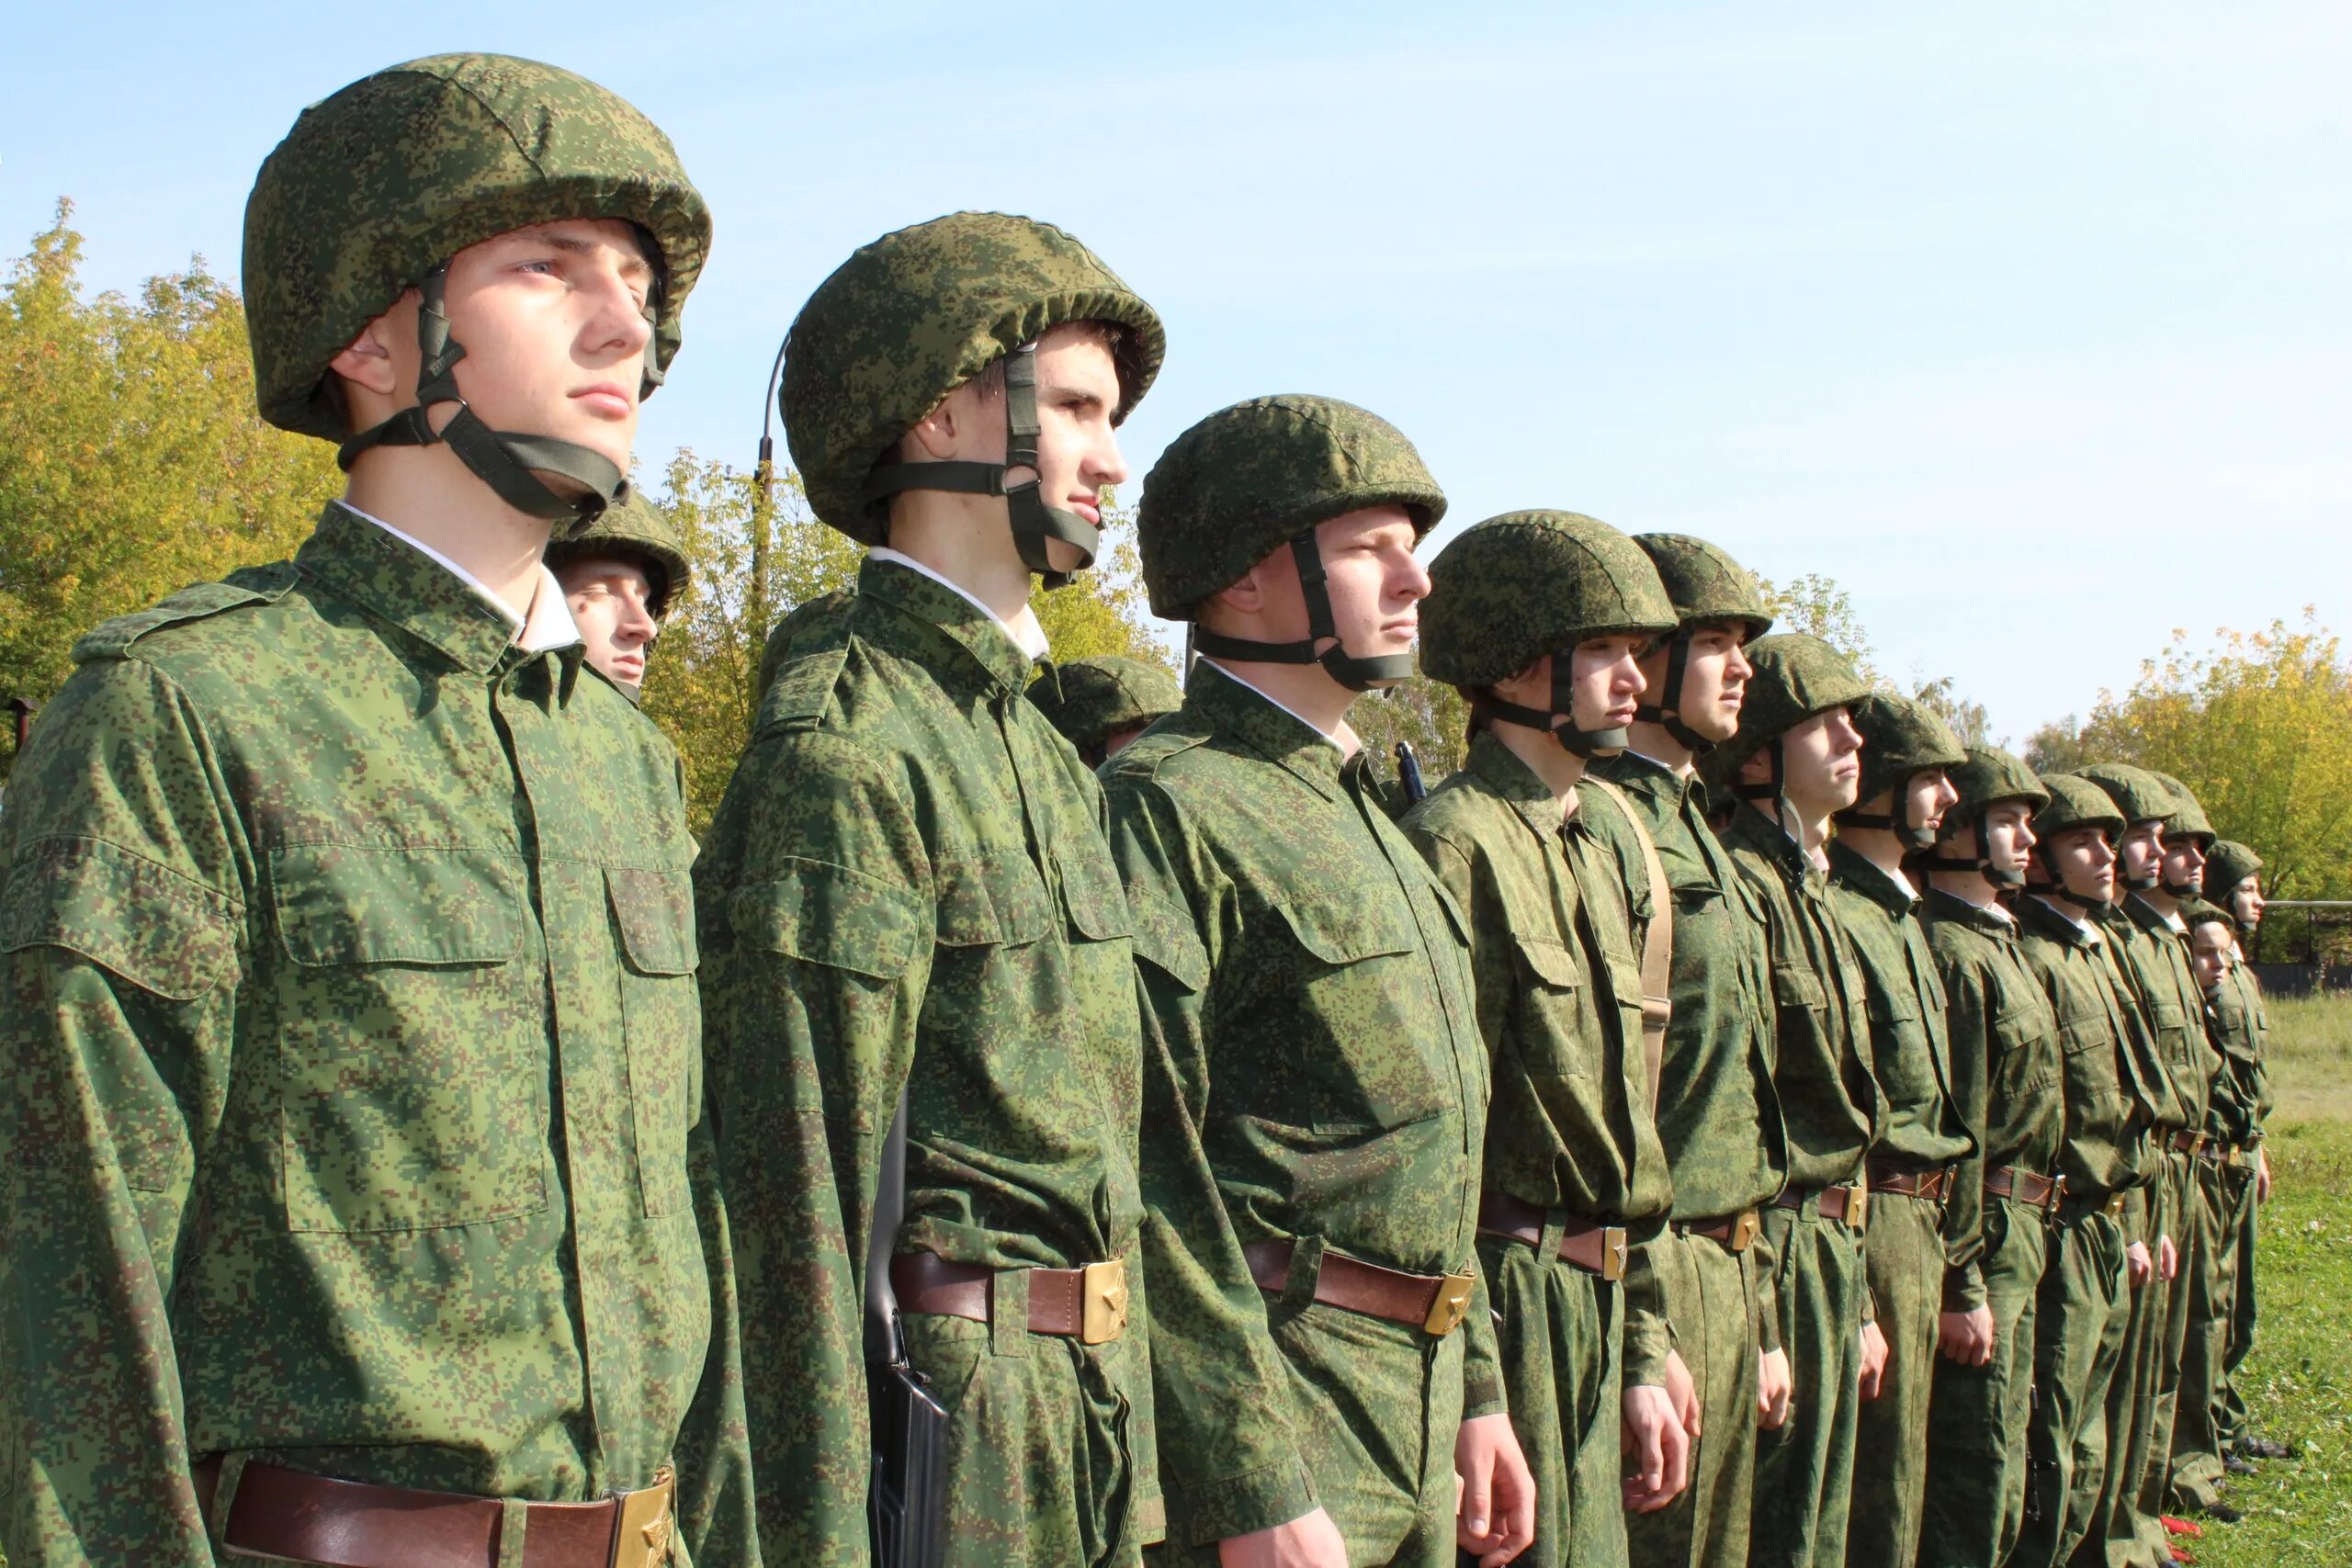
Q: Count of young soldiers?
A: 15